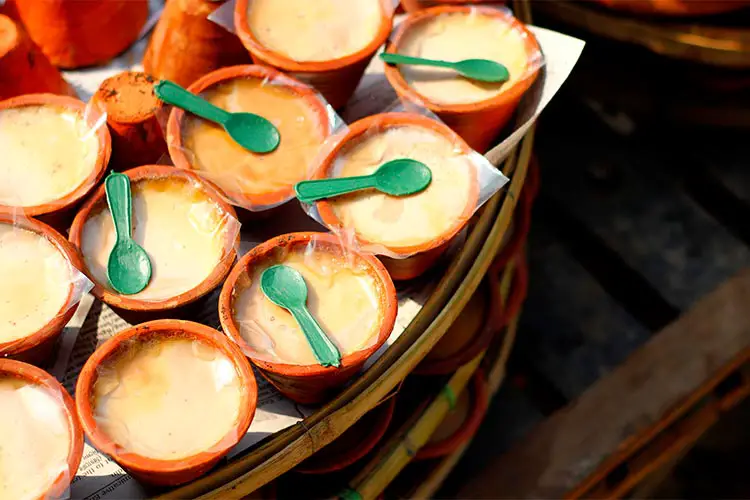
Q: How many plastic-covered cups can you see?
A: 10